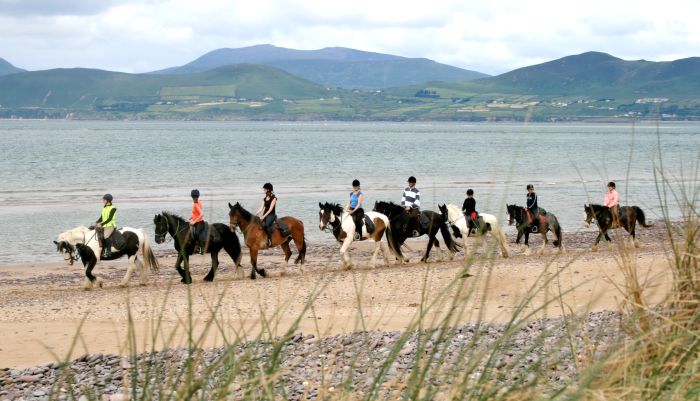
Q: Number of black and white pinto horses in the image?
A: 3